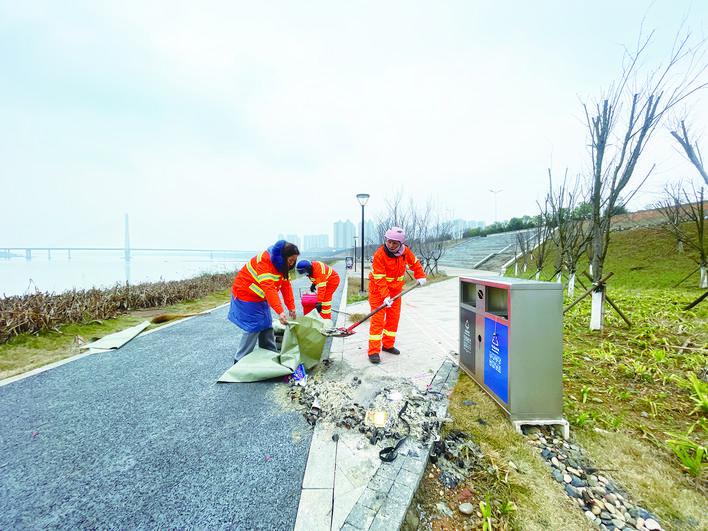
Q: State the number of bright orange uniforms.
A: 3